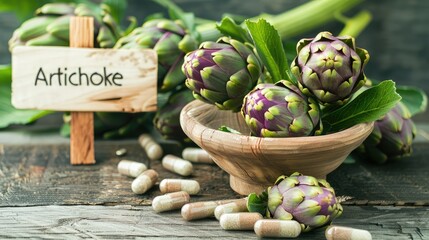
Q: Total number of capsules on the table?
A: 12